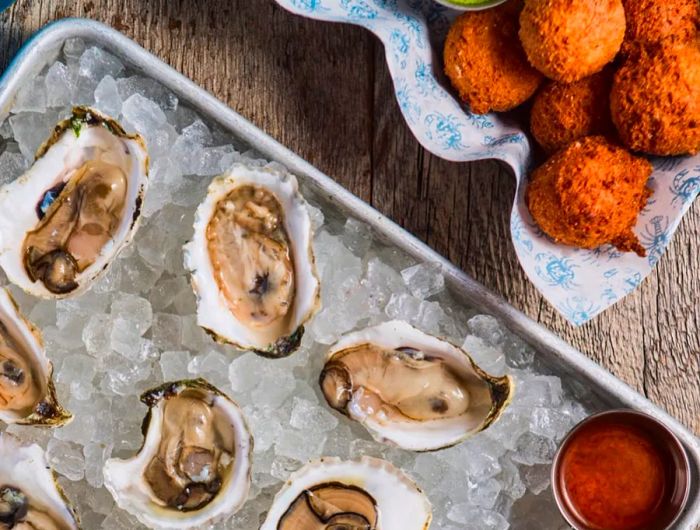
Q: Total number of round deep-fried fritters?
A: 6